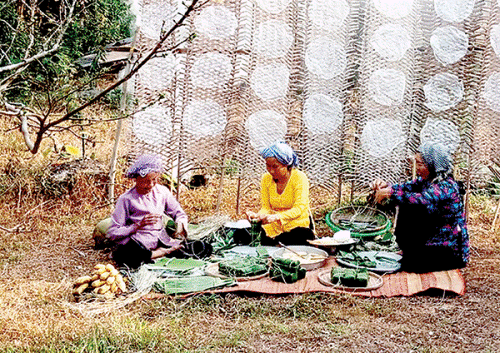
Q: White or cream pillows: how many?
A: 0